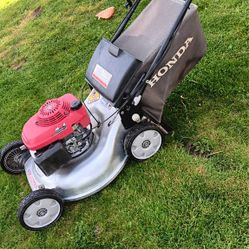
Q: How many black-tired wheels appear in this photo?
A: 3